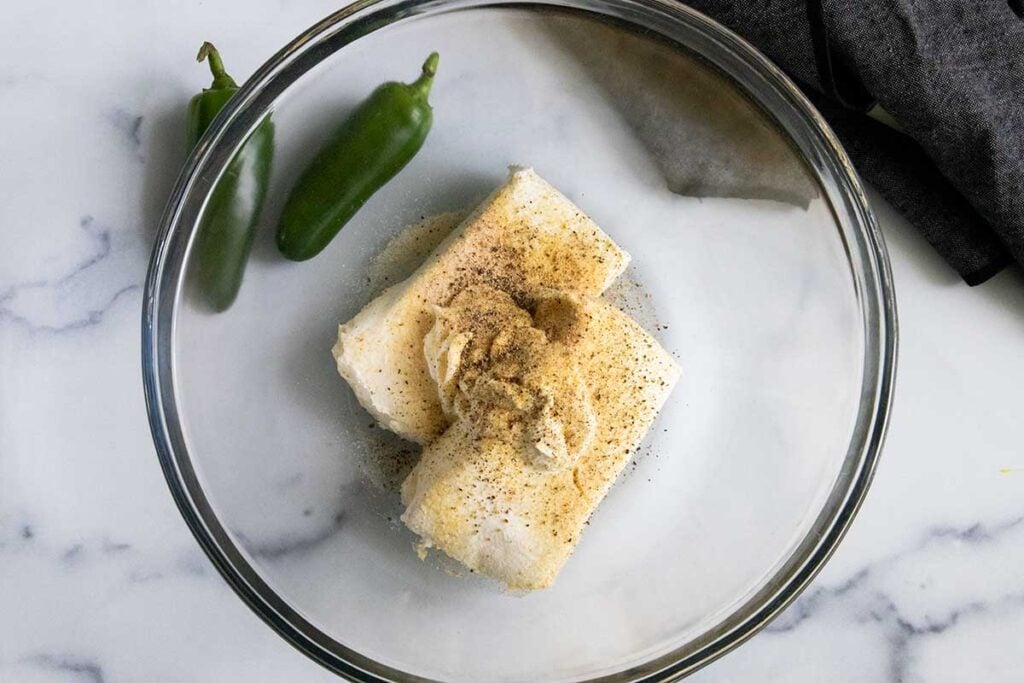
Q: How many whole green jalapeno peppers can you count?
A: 2